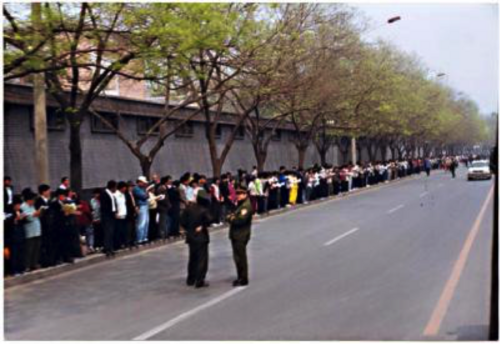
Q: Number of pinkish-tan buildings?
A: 1